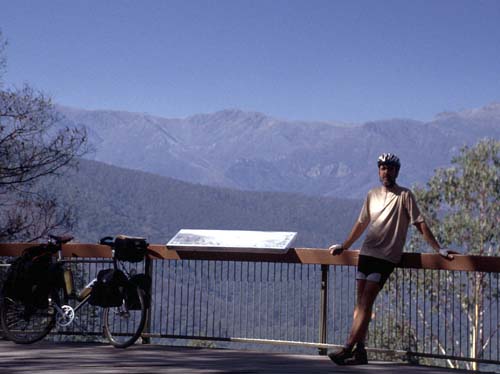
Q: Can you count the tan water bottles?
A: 2